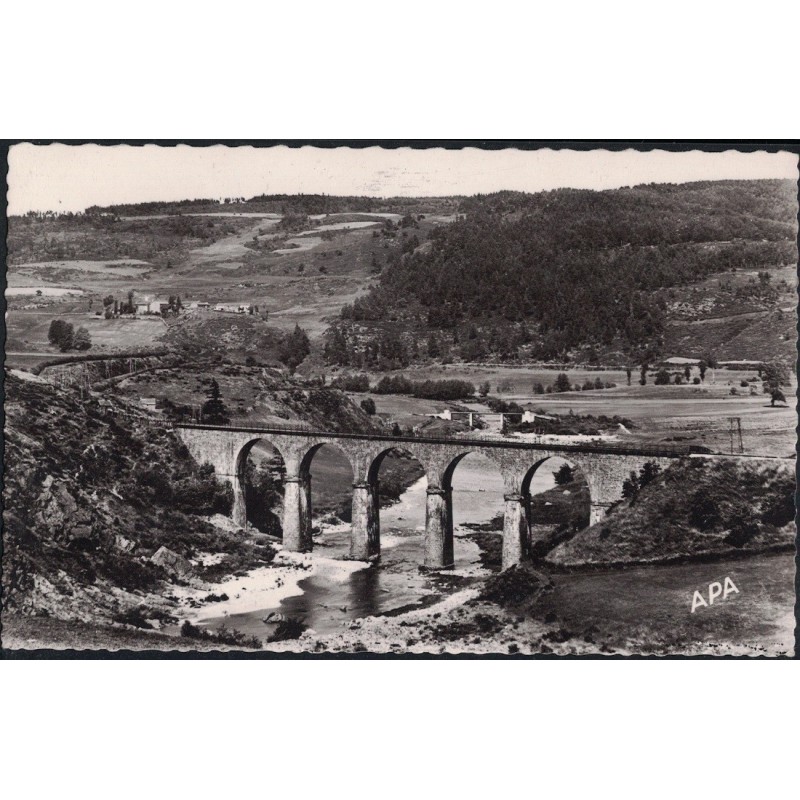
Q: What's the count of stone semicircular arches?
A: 5